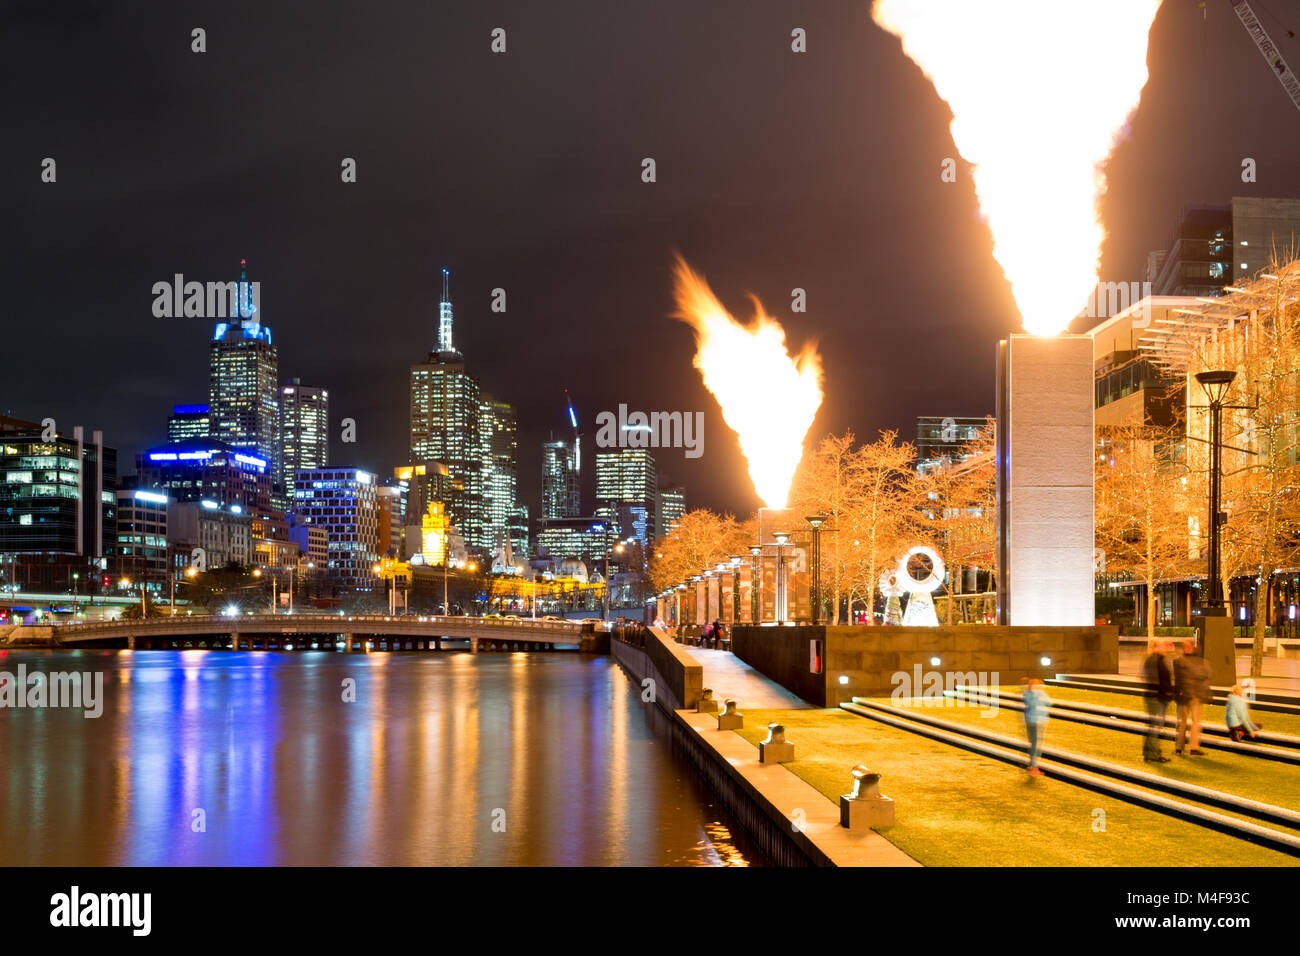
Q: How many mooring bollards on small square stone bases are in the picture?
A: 4